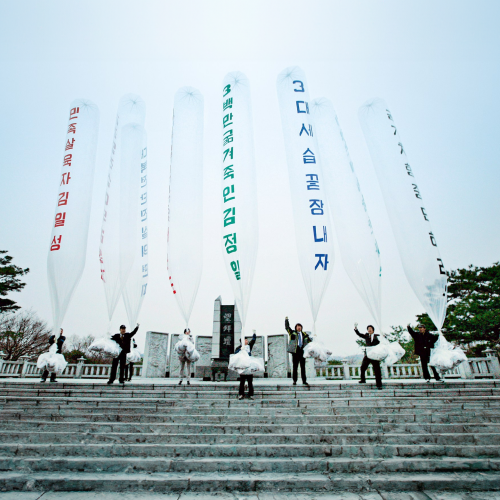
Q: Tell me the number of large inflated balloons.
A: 8